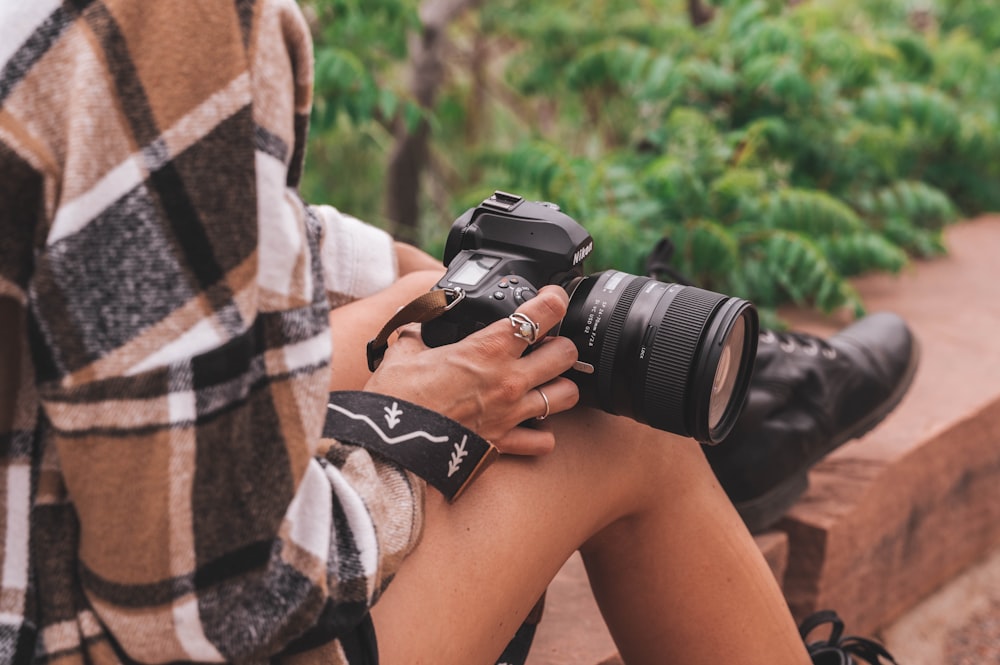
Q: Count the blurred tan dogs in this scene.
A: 0